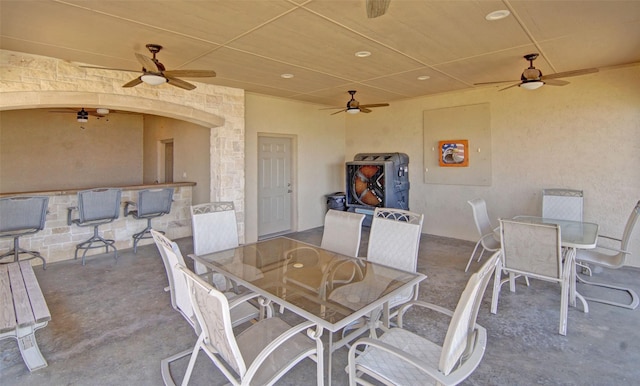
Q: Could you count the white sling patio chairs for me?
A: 10